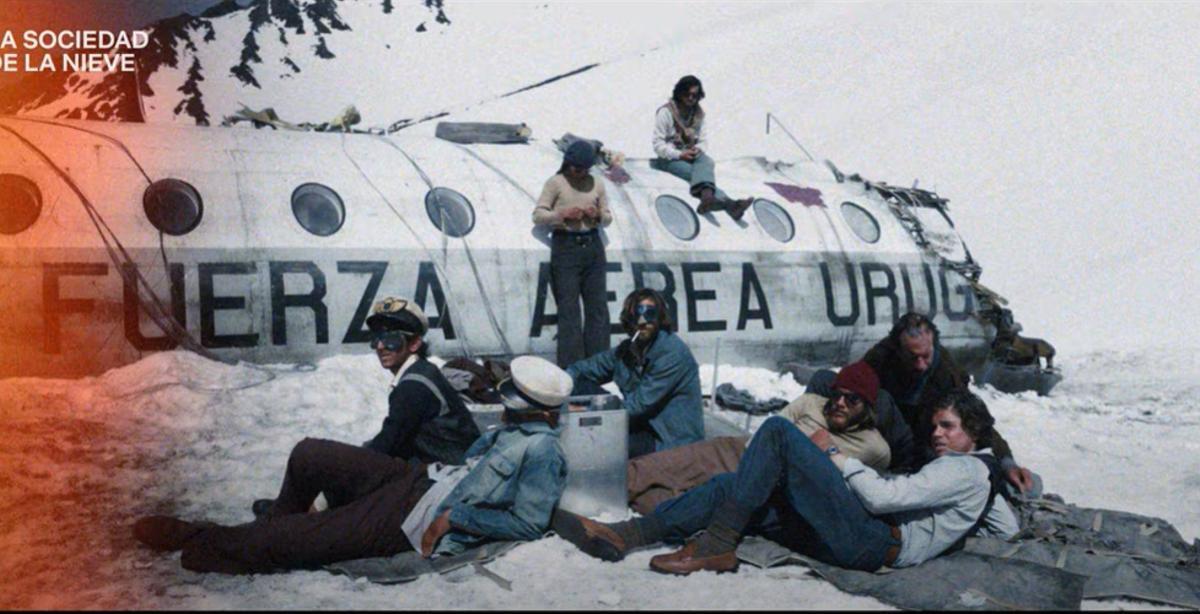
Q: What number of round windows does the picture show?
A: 7